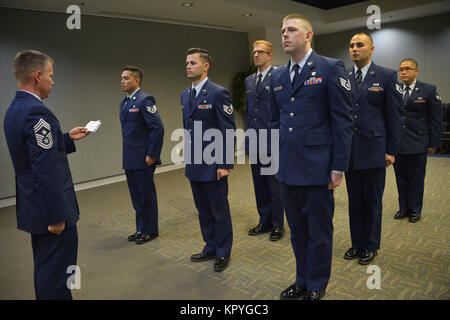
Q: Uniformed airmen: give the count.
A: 7